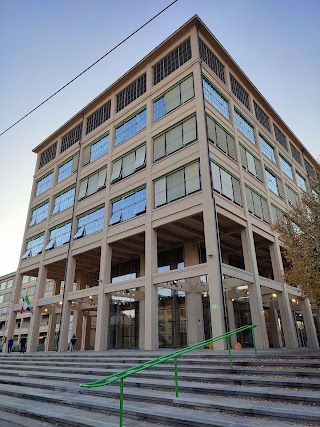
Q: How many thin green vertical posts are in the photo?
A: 4